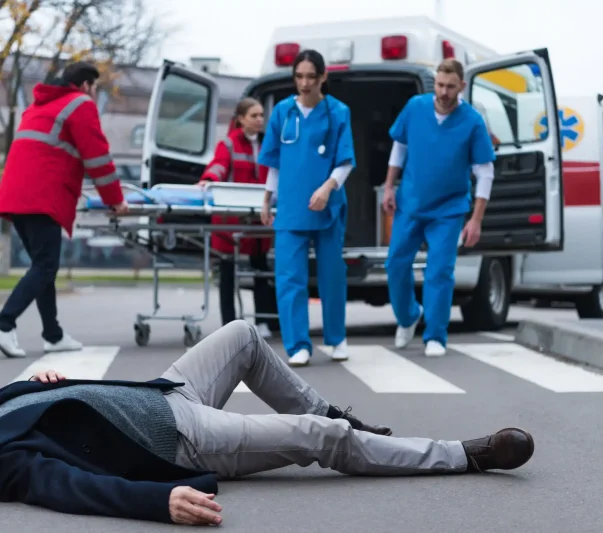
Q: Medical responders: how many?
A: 4